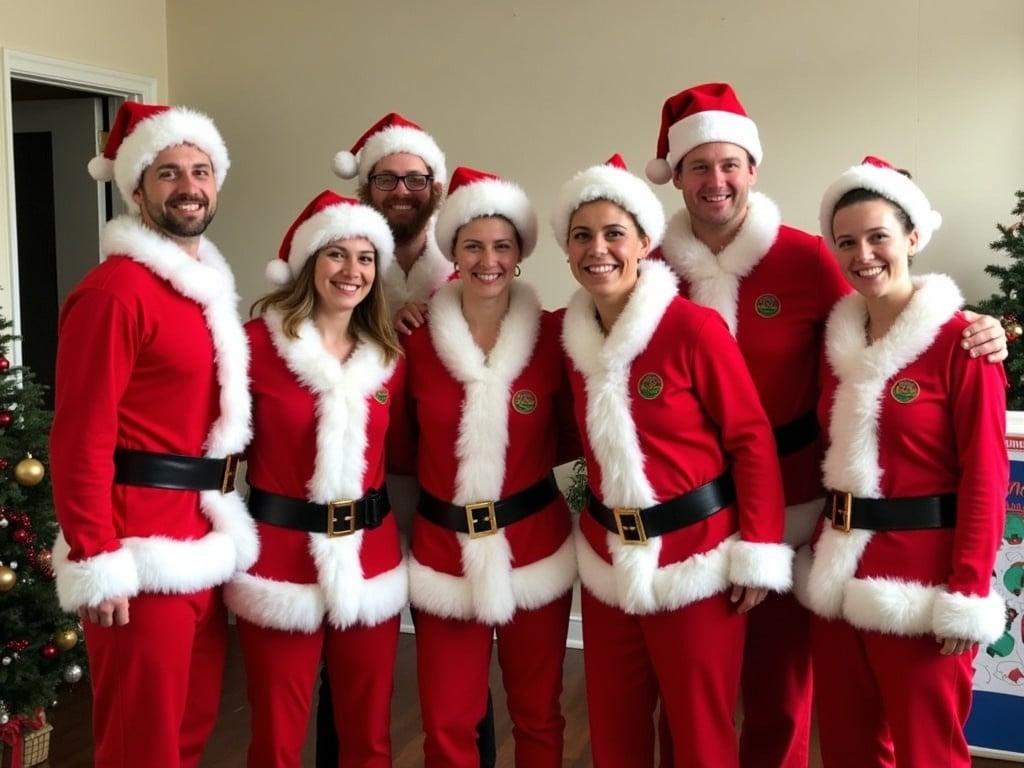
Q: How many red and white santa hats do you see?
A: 7